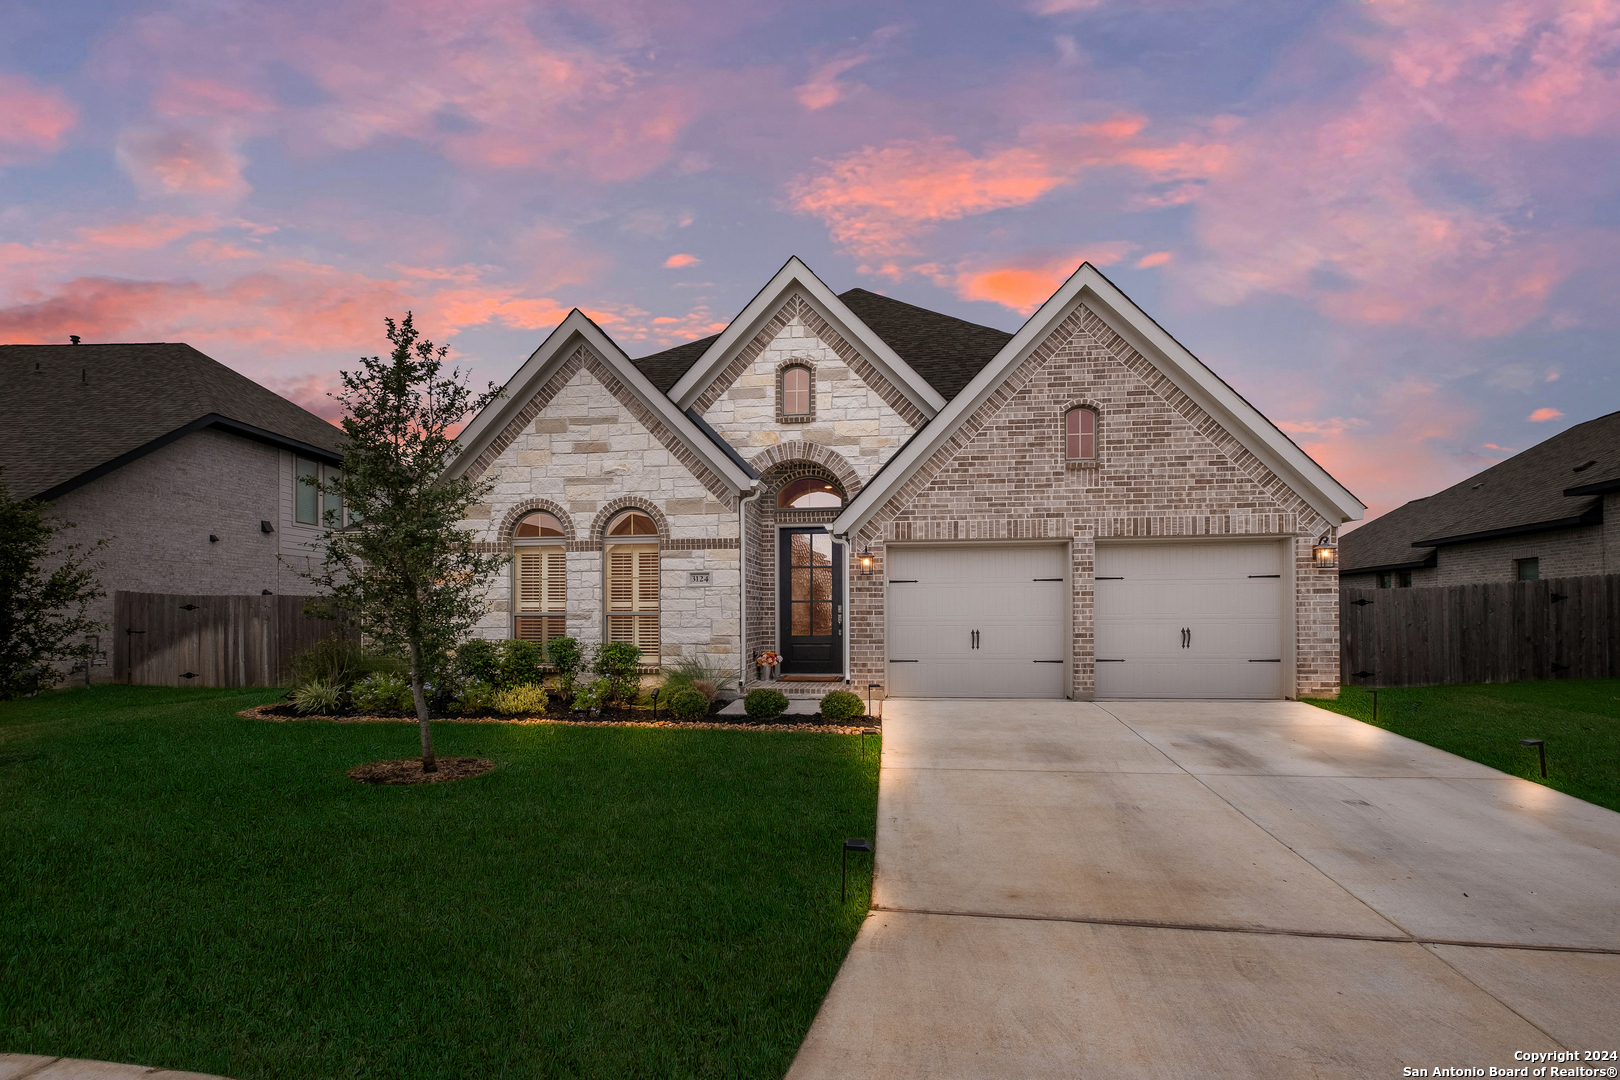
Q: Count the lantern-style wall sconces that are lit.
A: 2